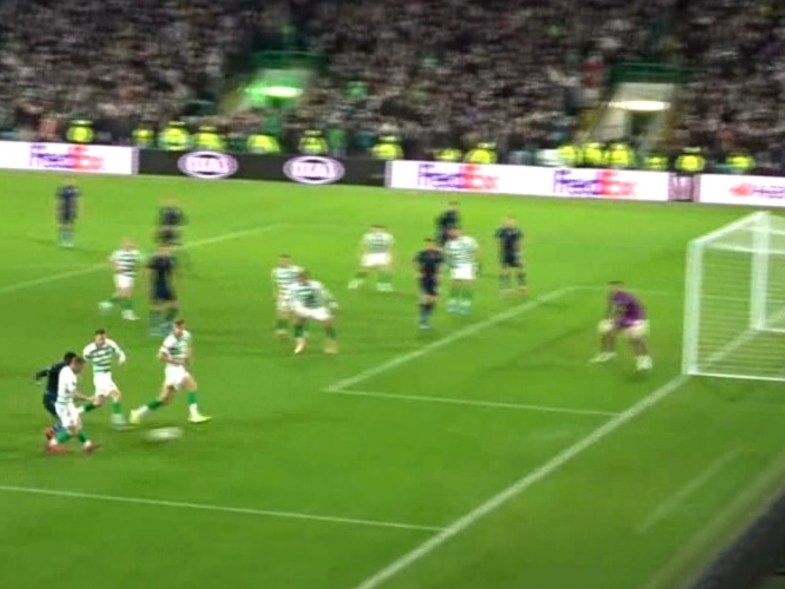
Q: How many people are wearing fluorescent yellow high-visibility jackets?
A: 15